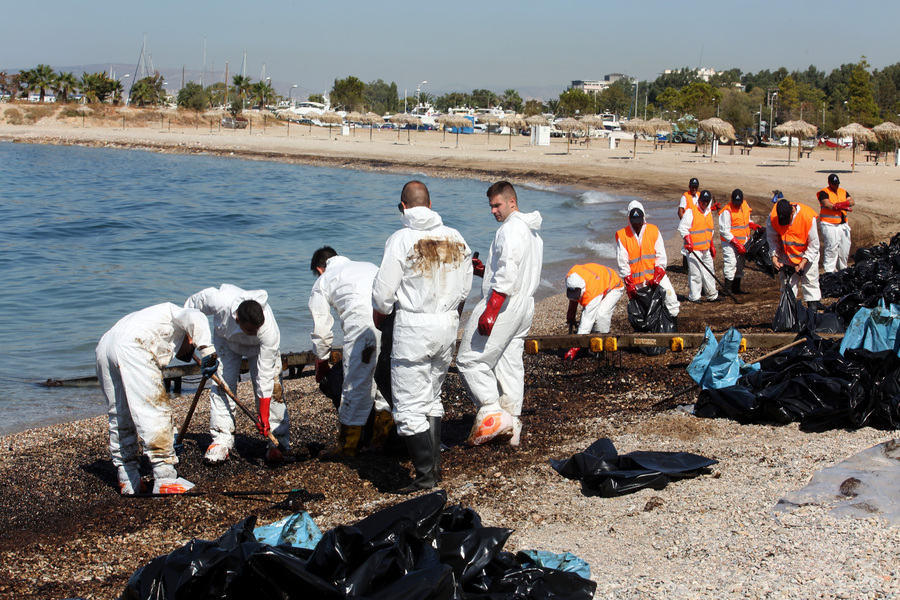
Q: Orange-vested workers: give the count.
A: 7